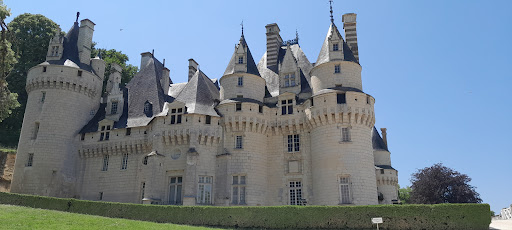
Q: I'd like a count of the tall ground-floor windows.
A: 5